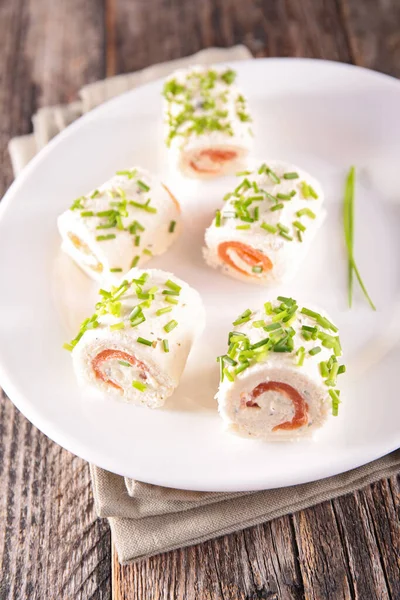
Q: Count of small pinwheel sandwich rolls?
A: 5